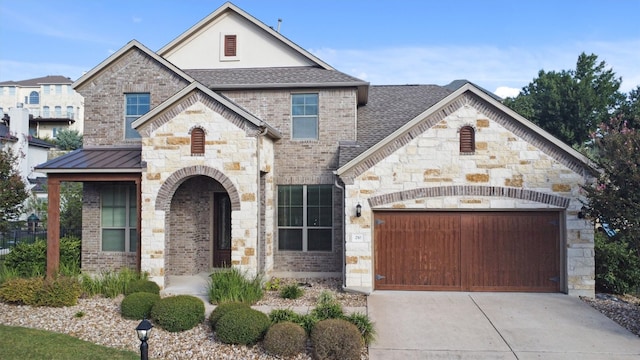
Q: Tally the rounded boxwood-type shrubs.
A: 7